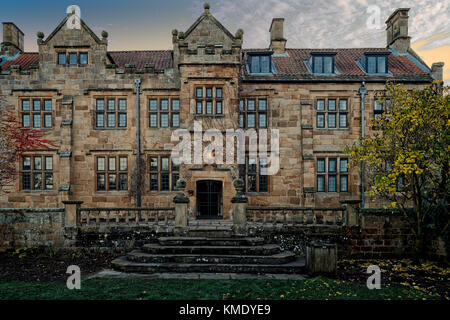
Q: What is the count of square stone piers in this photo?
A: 4